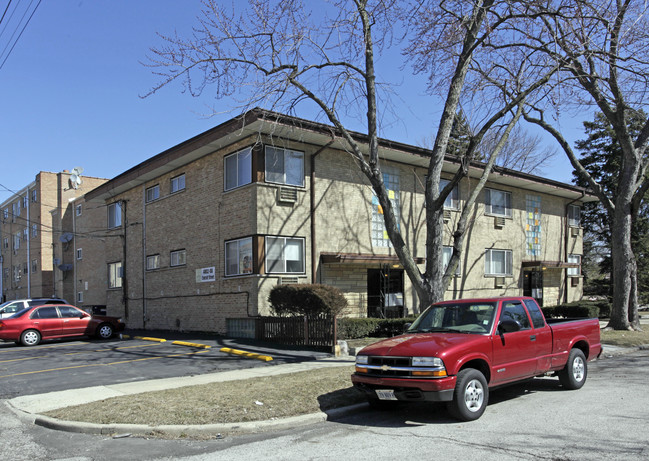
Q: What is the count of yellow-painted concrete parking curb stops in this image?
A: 4